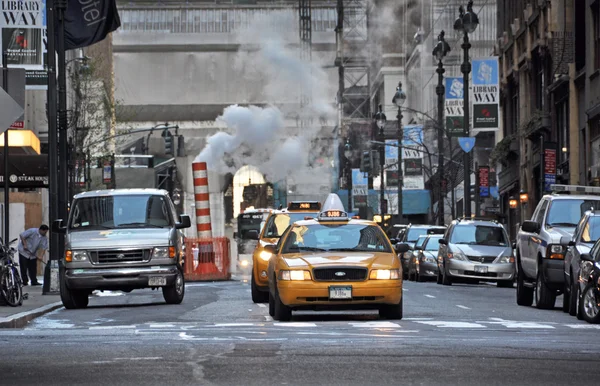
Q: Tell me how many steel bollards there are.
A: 0